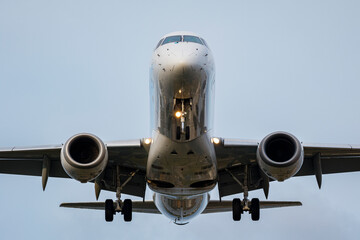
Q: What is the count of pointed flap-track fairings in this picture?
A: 4